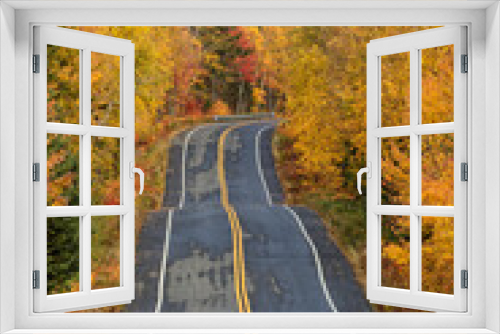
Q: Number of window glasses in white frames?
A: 12